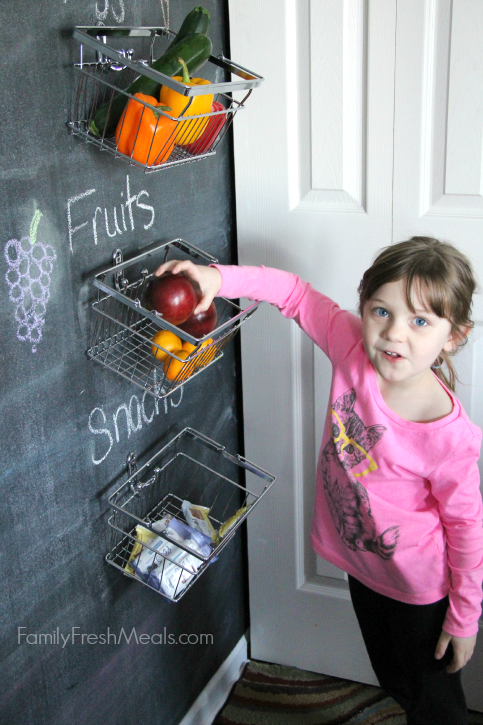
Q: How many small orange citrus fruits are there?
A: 3